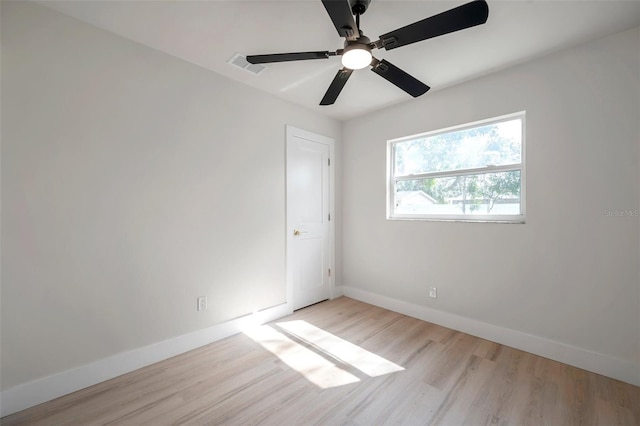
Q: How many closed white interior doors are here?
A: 1